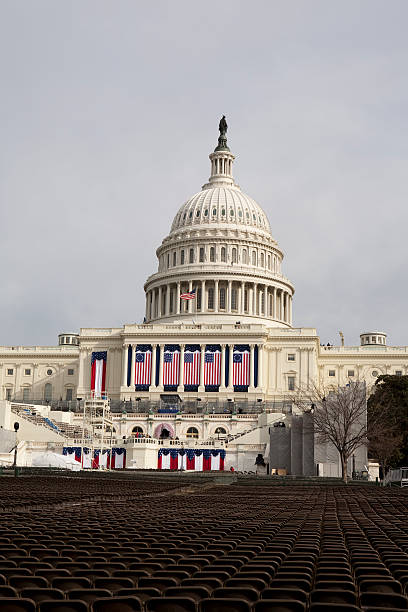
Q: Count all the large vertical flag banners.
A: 5